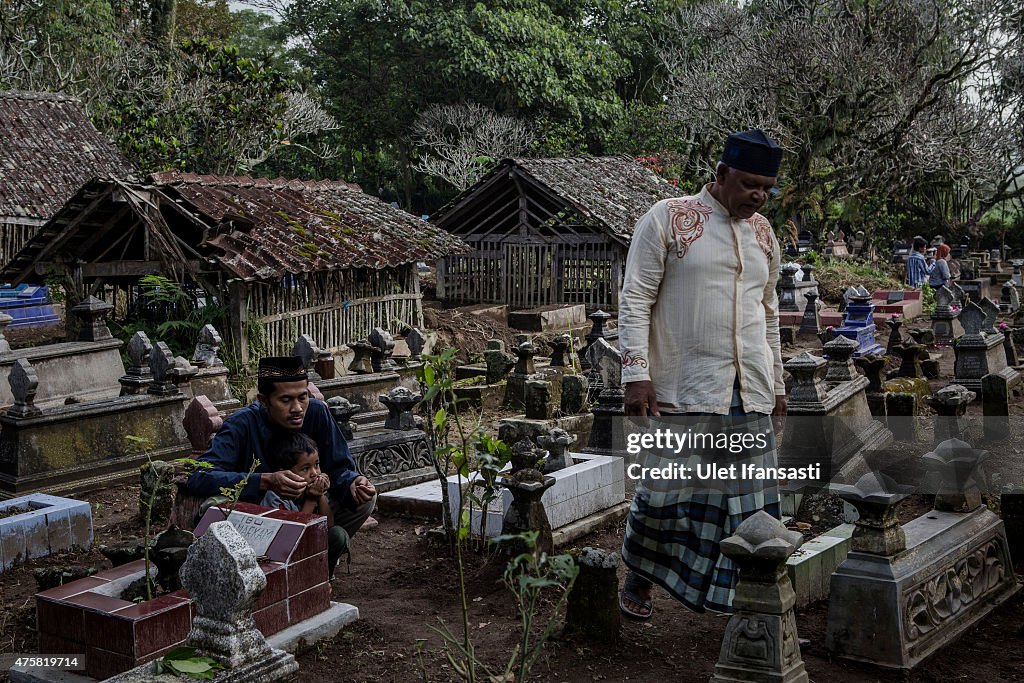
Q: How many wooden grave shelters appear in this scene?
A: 3